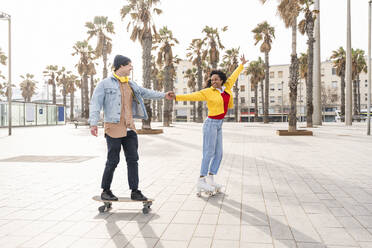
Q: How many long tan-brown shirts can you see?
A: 1